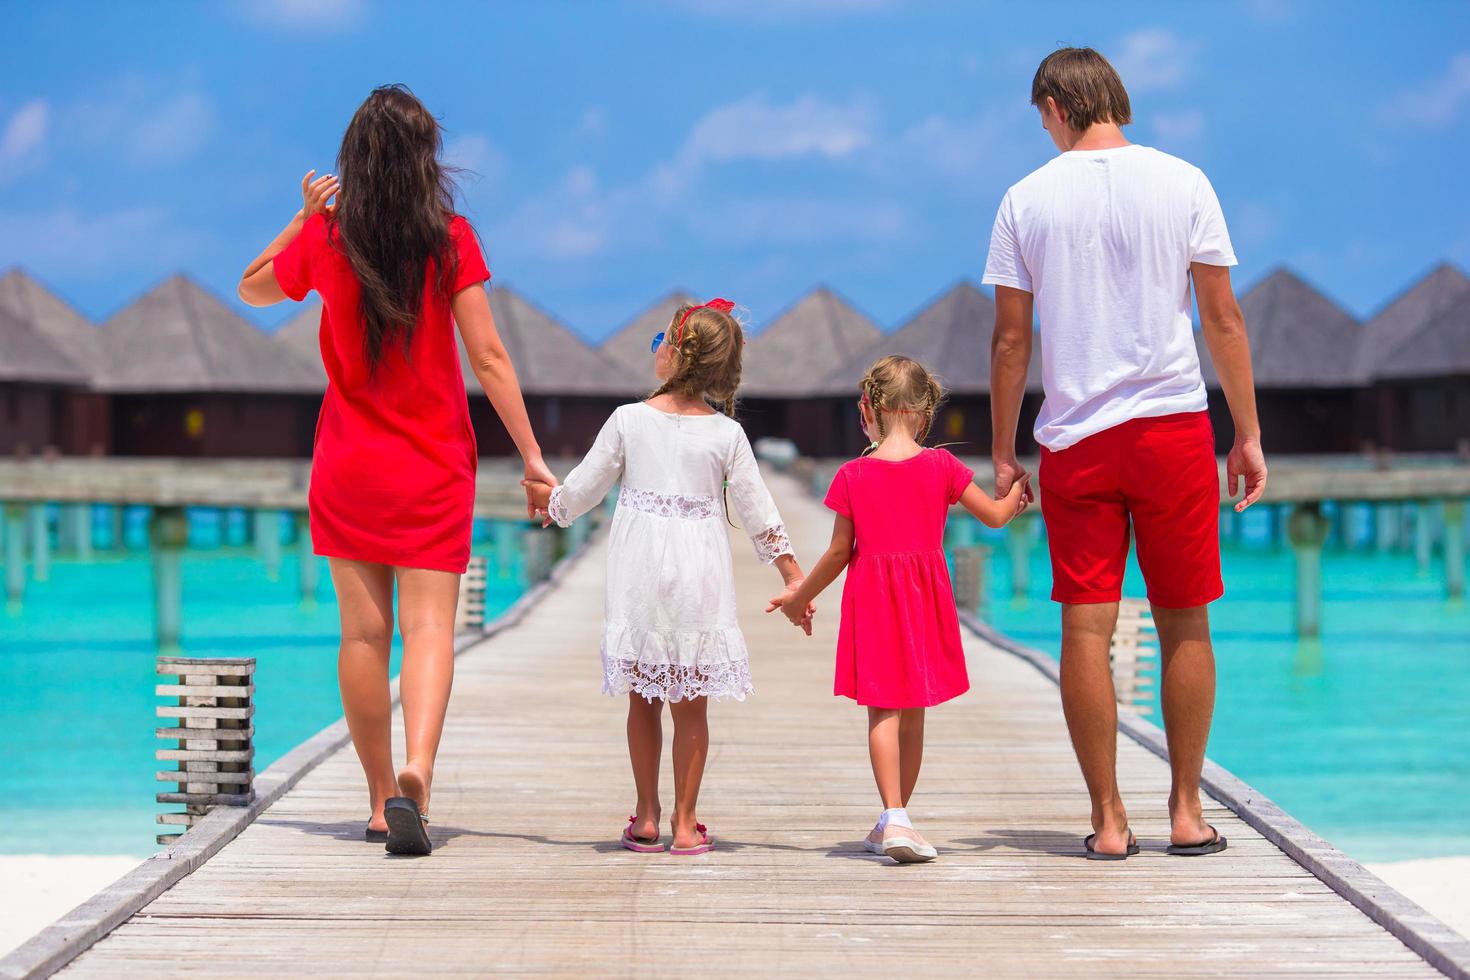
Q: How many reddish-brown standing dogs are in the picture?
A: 0